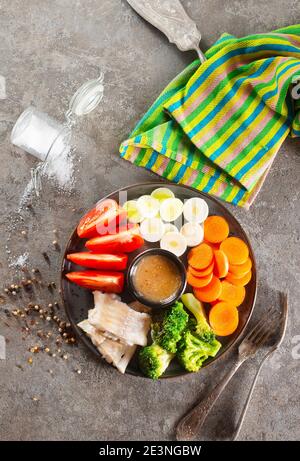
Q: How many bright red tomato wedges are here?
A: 4